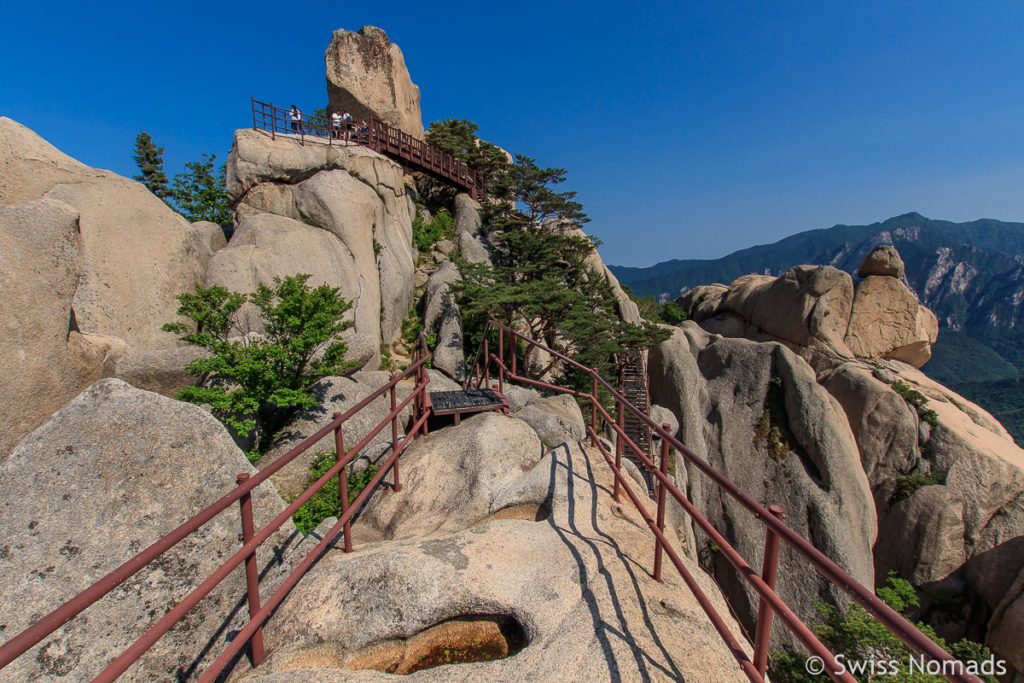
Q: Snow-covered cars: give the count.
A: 0